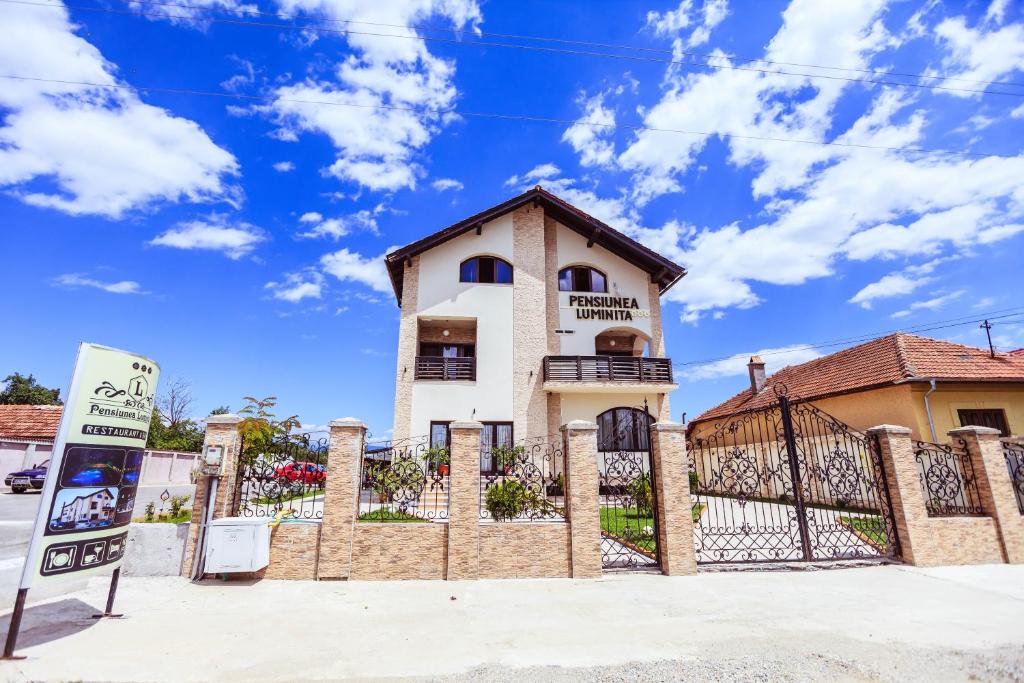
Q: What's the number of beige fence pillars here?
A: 7